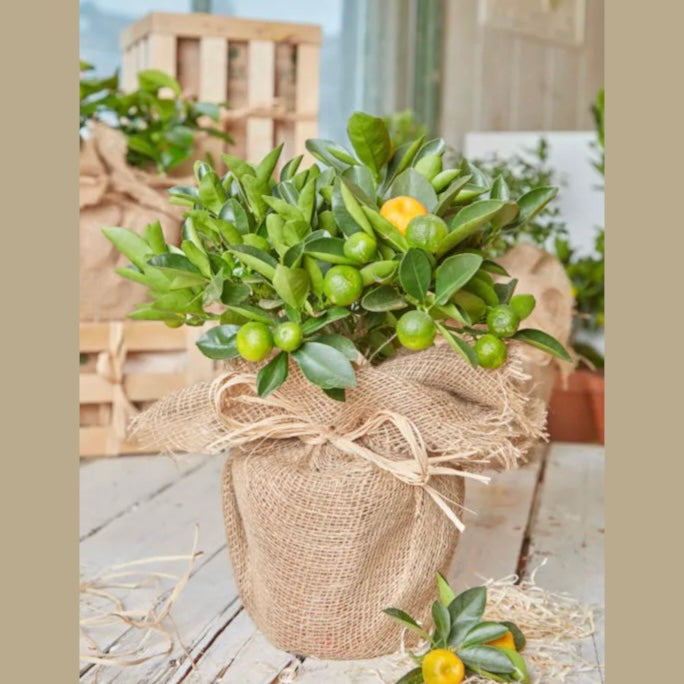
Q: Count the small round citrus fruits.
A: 11